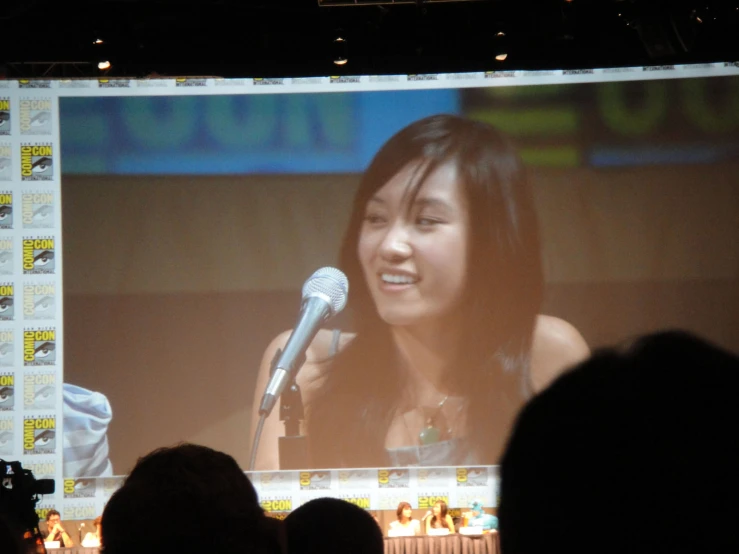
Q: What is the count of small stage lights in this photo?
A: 3